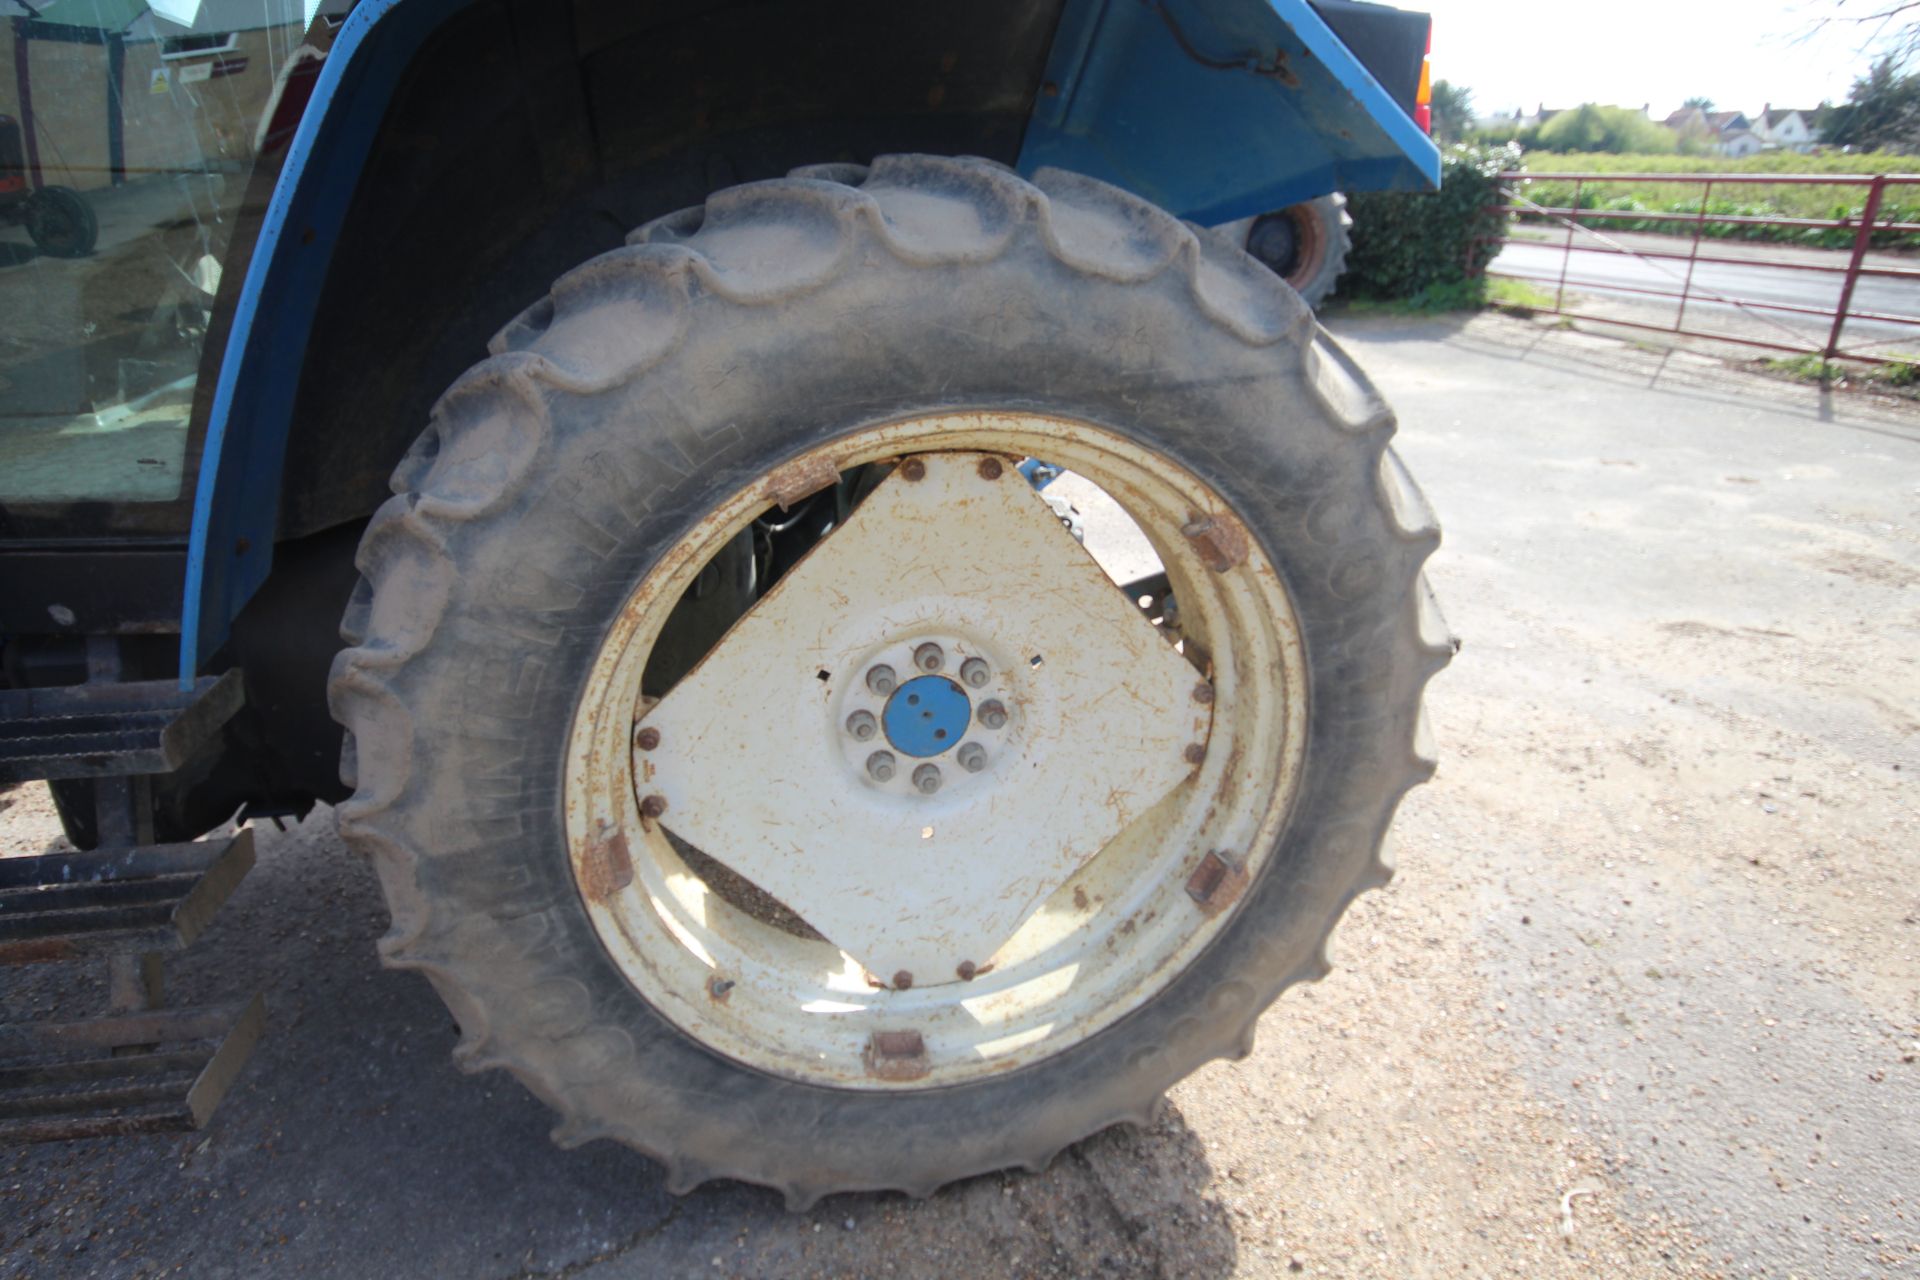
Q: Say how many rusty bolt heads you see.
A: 8